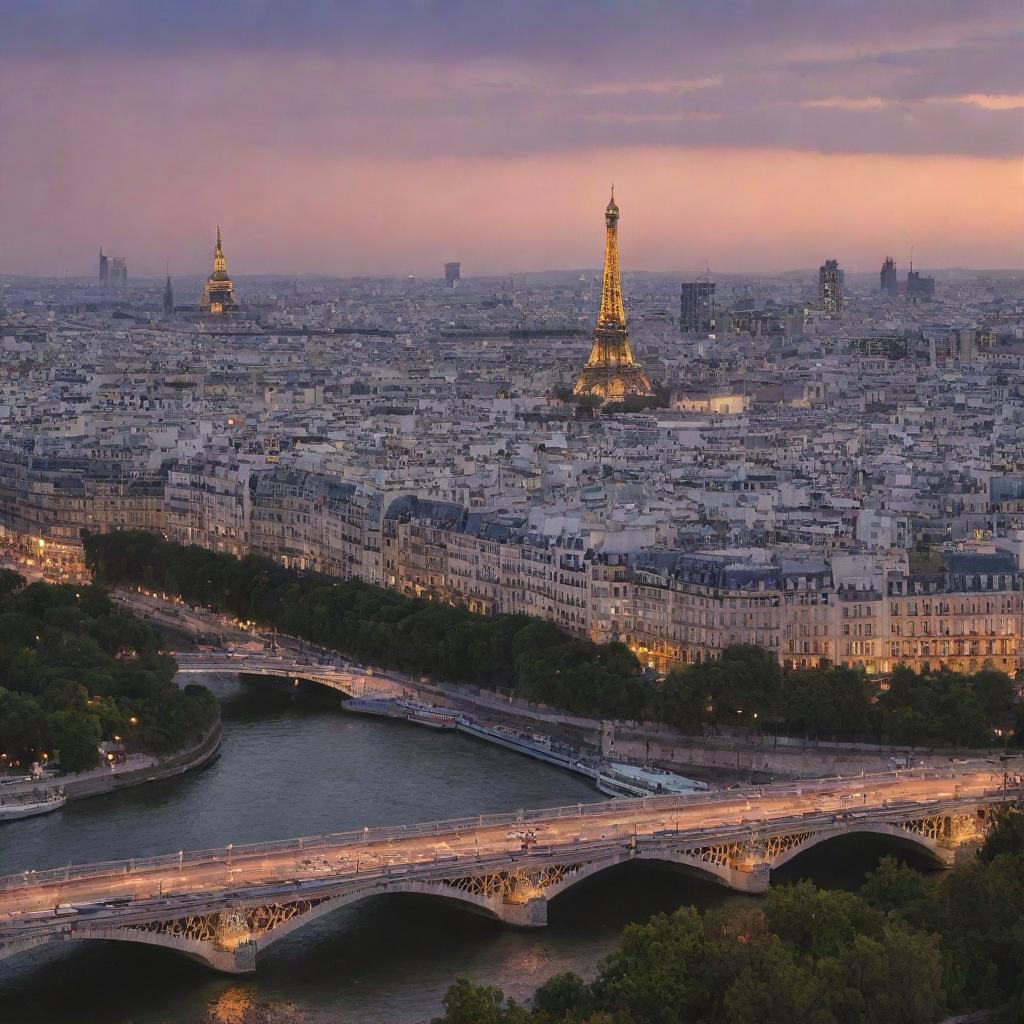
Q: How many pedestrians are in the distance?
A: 0